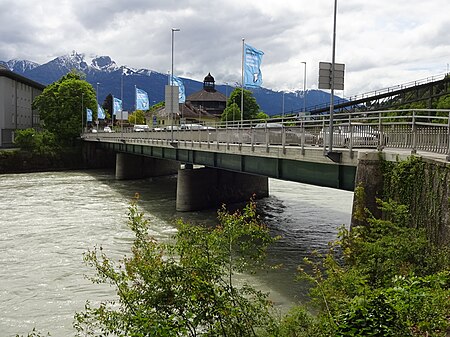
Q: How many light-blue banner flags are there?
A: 6